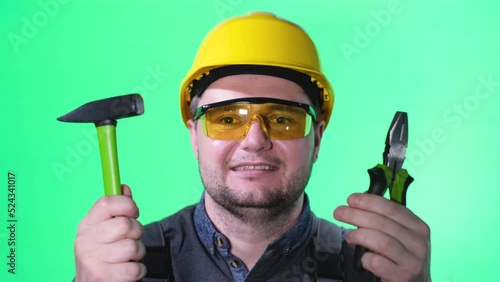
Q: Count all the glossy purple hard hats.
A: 0